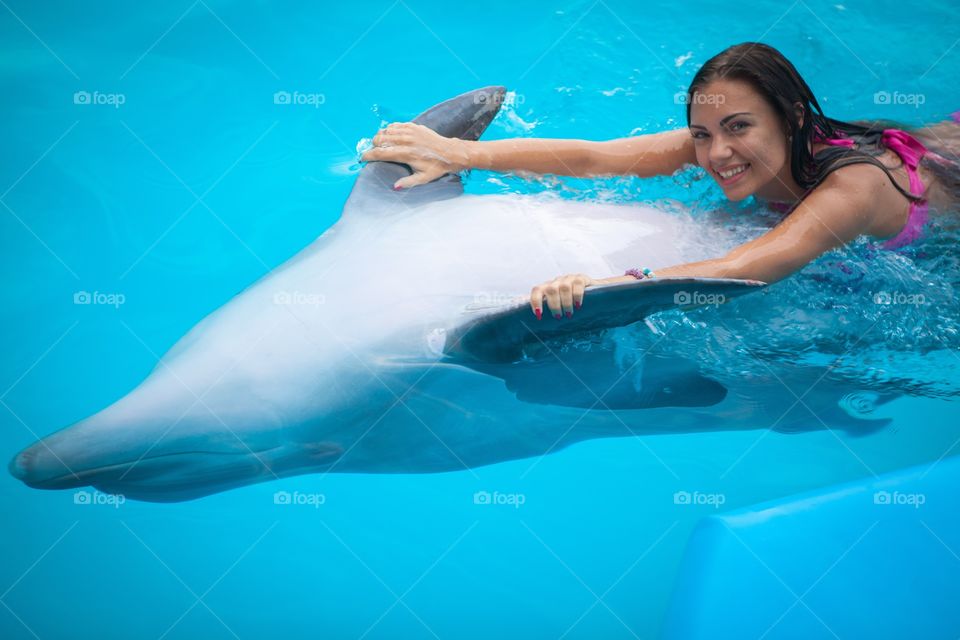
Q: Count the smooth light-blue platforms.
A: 1